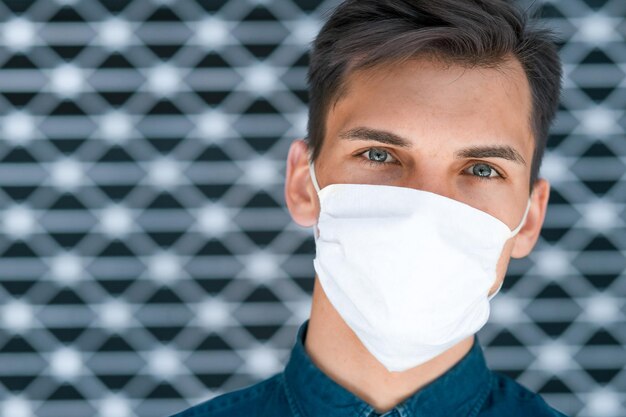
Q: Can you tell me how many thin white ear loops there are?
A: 2